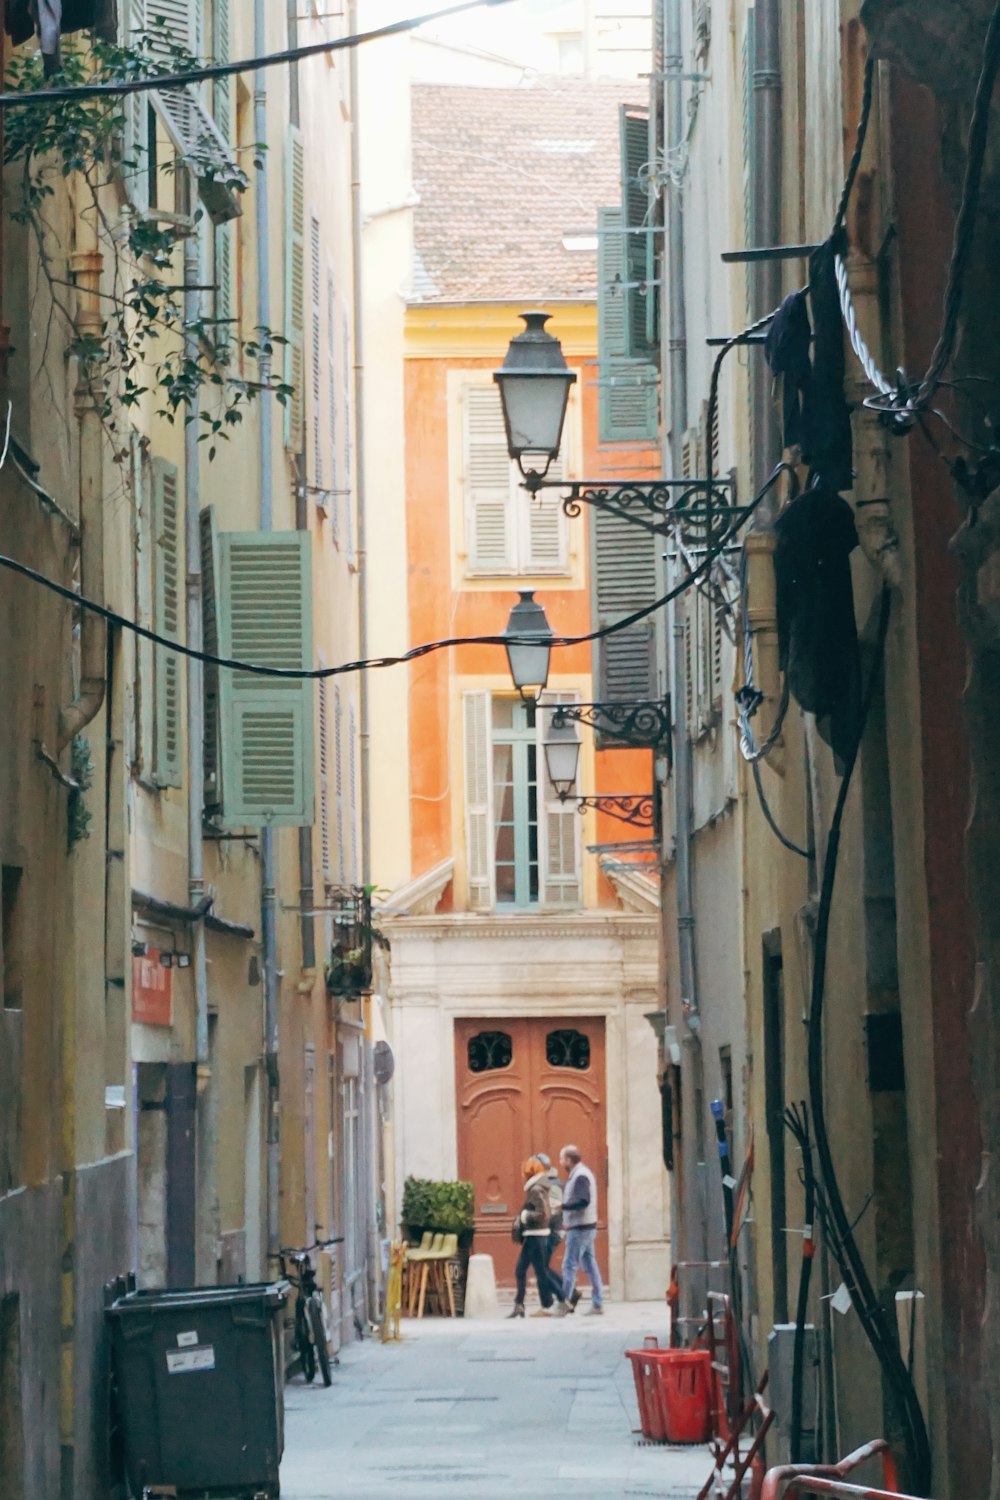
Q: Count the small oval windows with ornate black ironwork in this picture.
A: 2